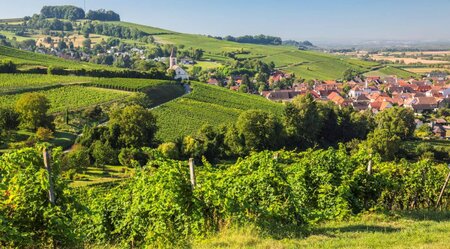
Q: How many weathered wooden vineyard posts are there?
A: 4